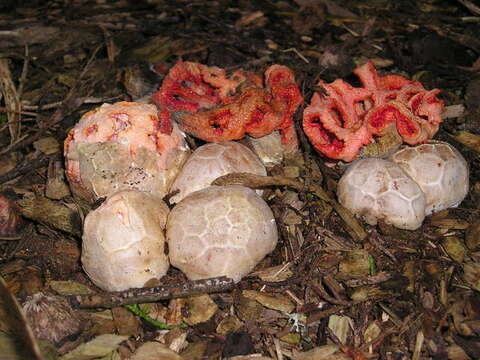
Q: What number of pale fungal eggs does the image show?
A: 5